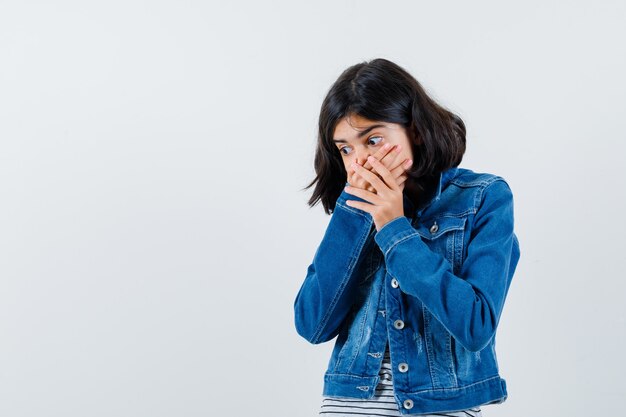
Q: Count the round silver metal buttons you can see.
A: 5